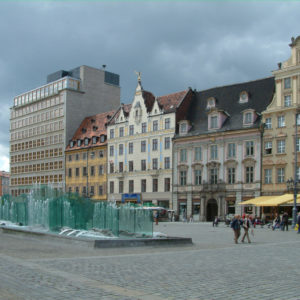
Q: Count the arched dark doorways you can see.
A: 1